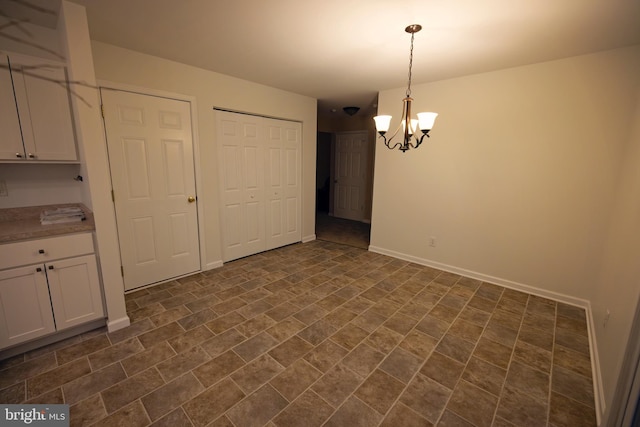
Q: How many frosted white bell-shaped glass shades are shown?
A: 3